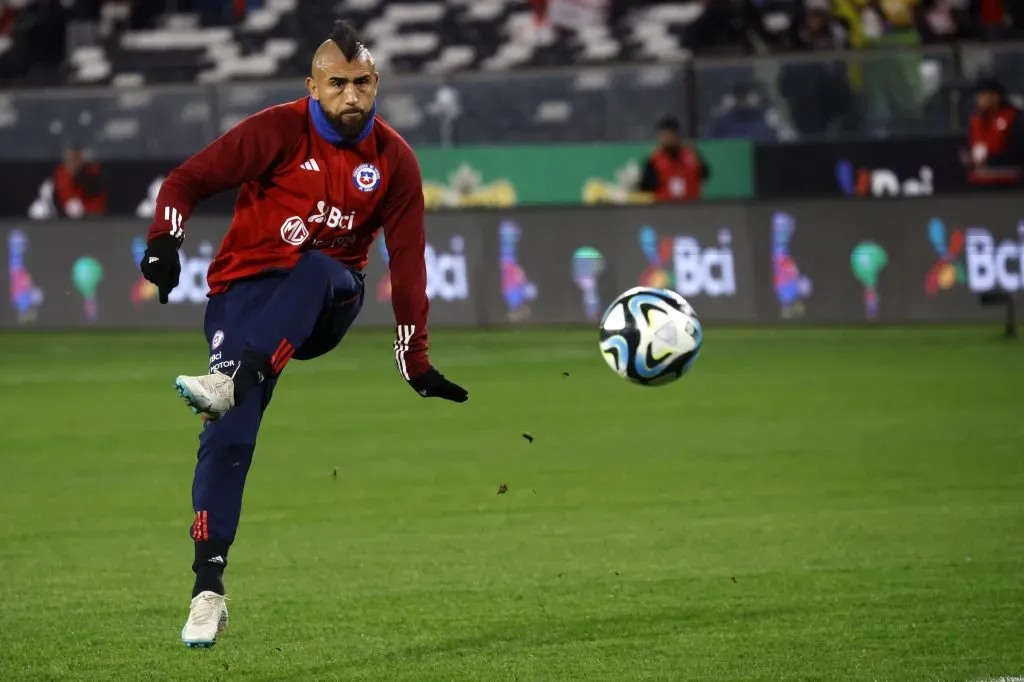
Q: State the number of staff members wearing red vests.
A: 3